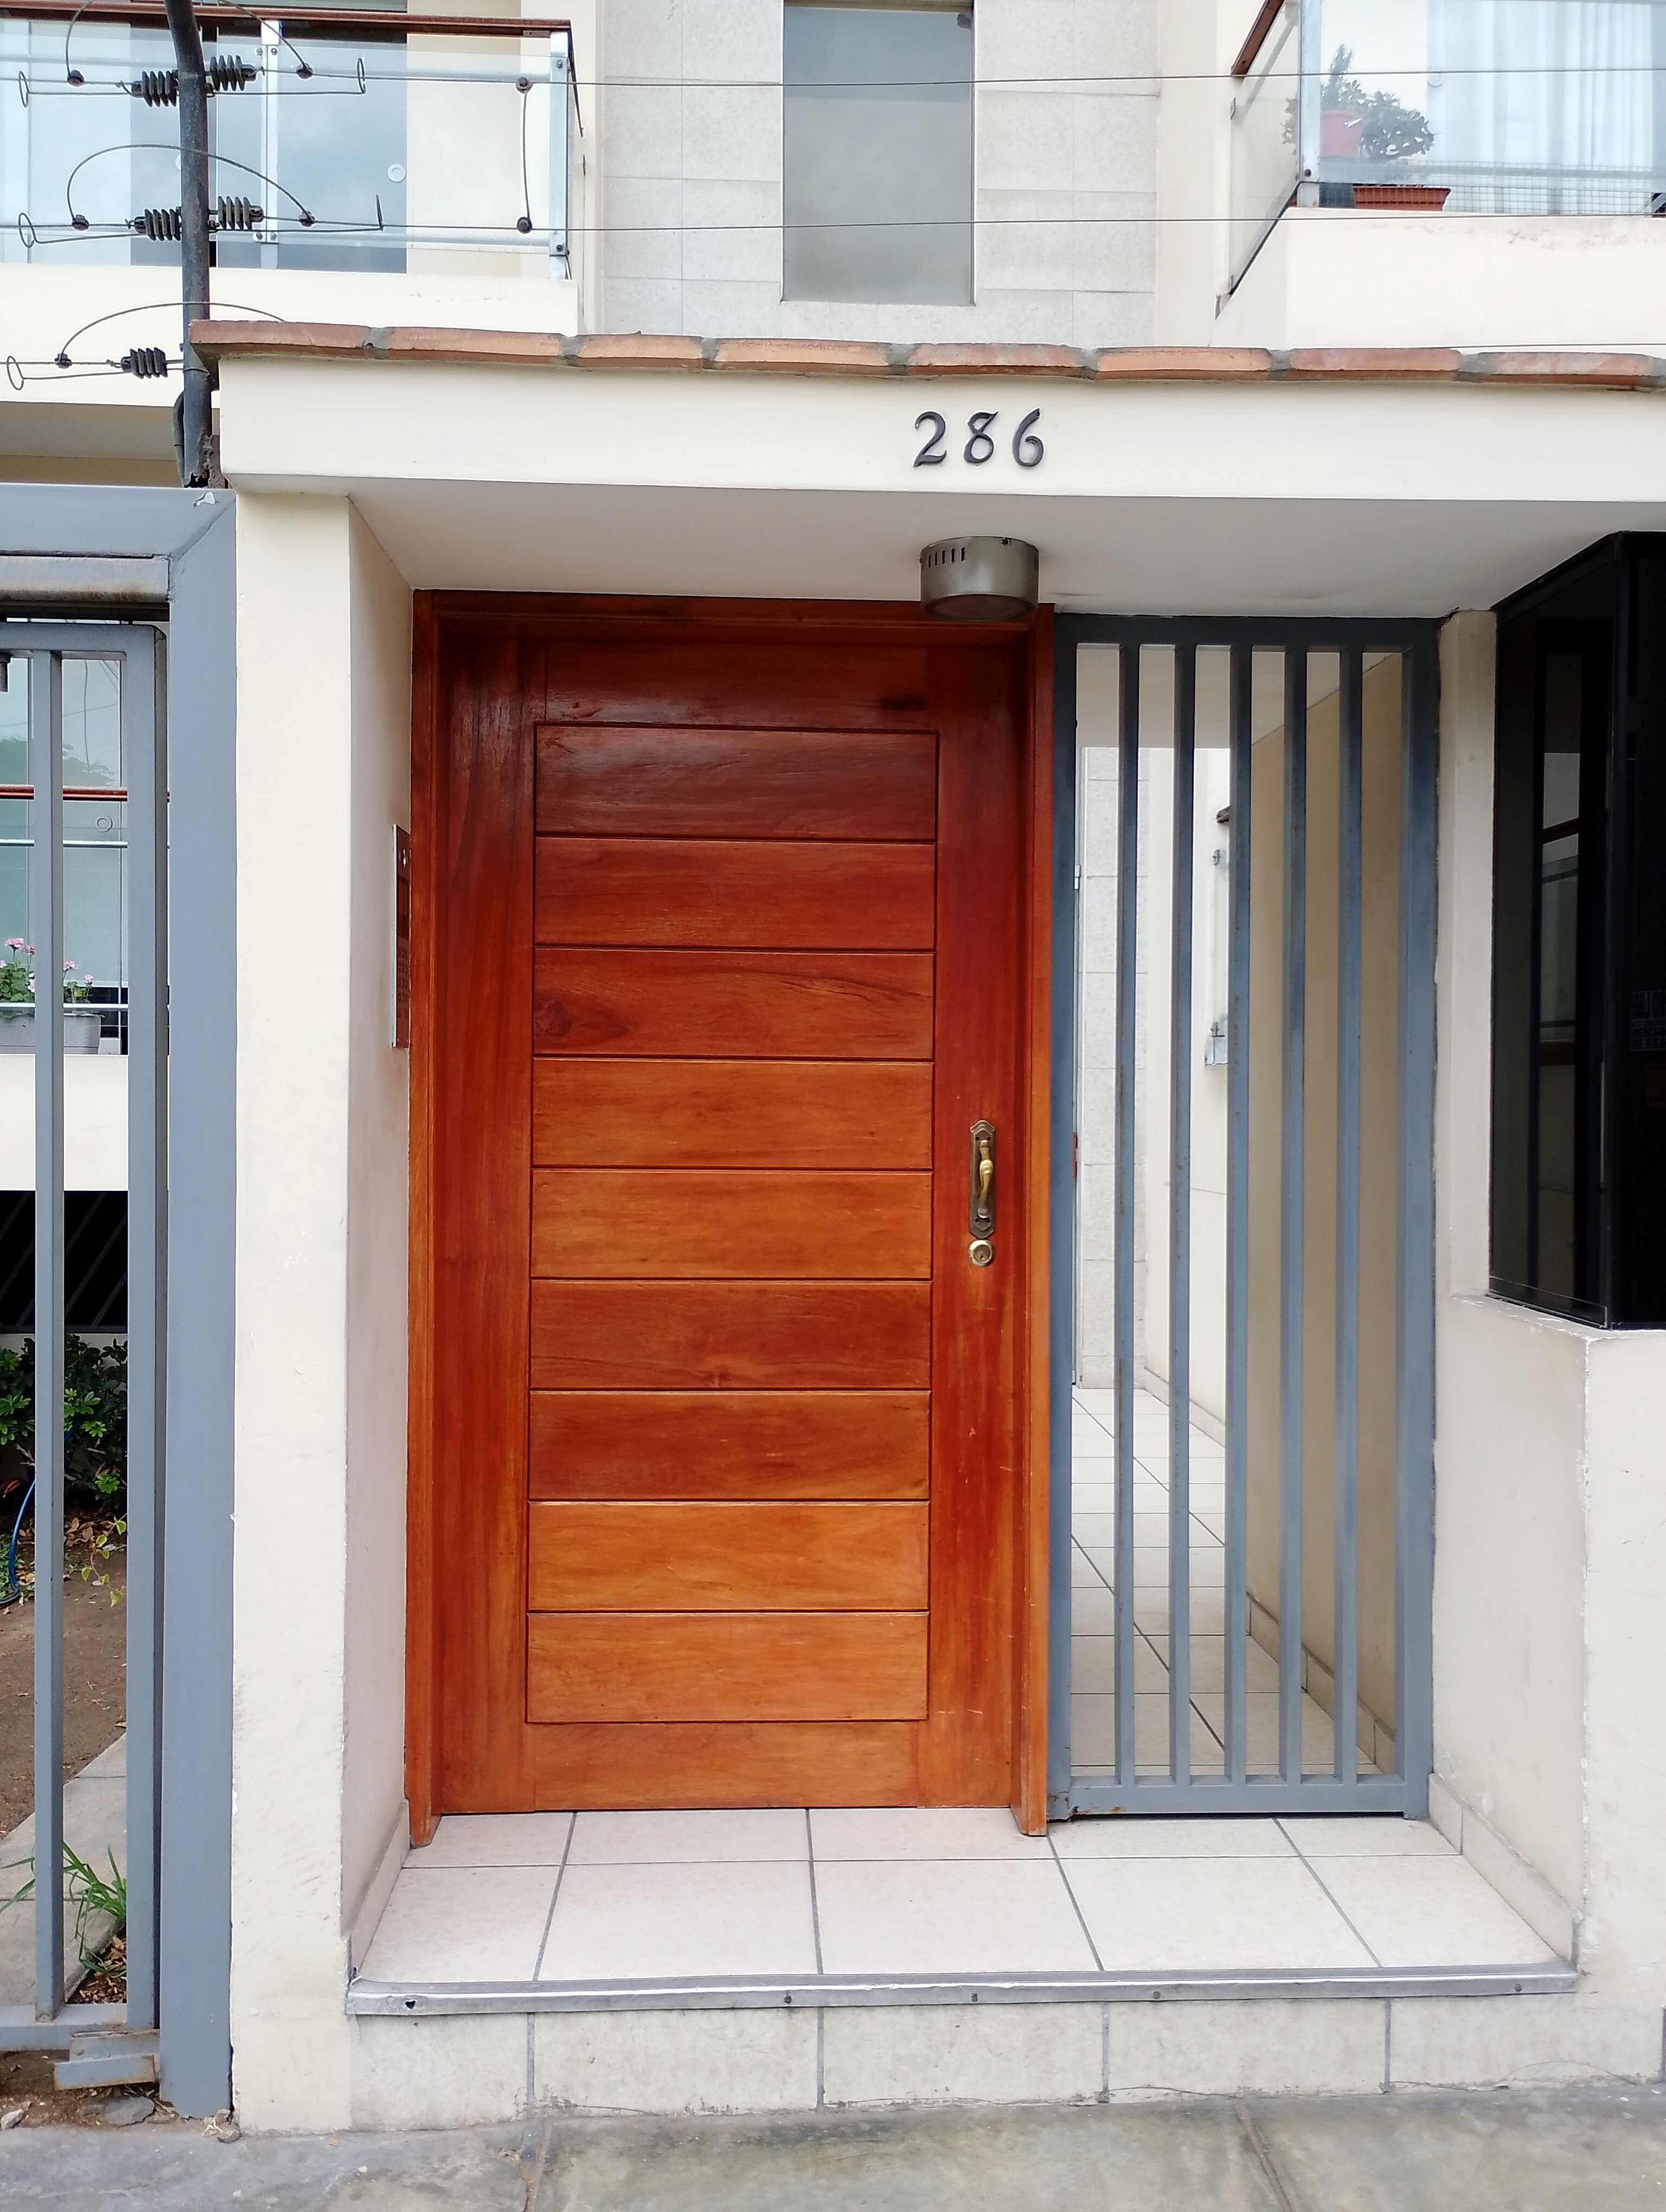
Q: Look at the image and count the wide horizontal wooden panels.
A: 9